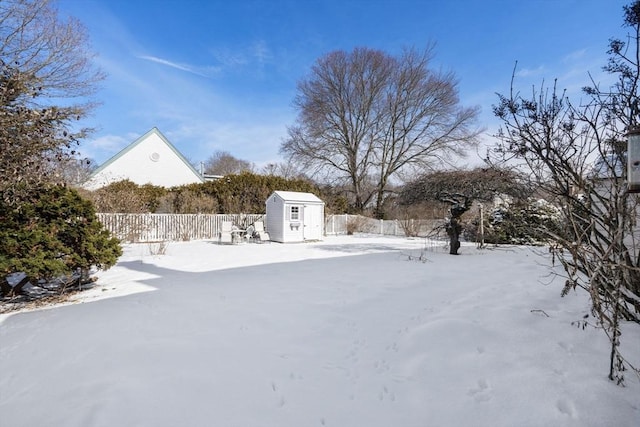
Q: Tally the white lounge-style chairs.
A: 2